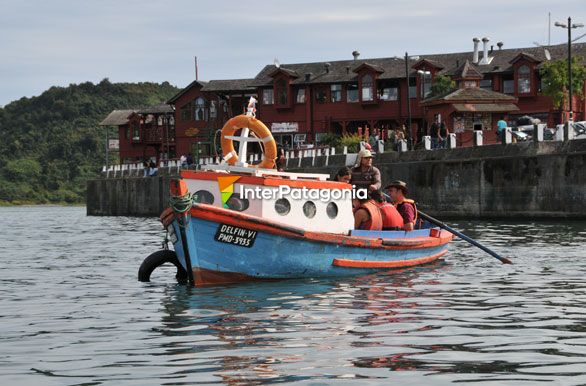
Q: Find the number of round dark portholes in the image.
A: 5